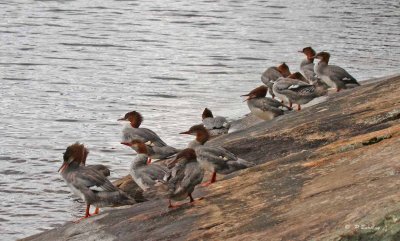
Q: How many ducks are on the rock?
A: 12